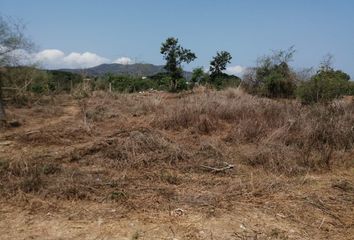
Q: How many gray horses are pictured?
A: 0